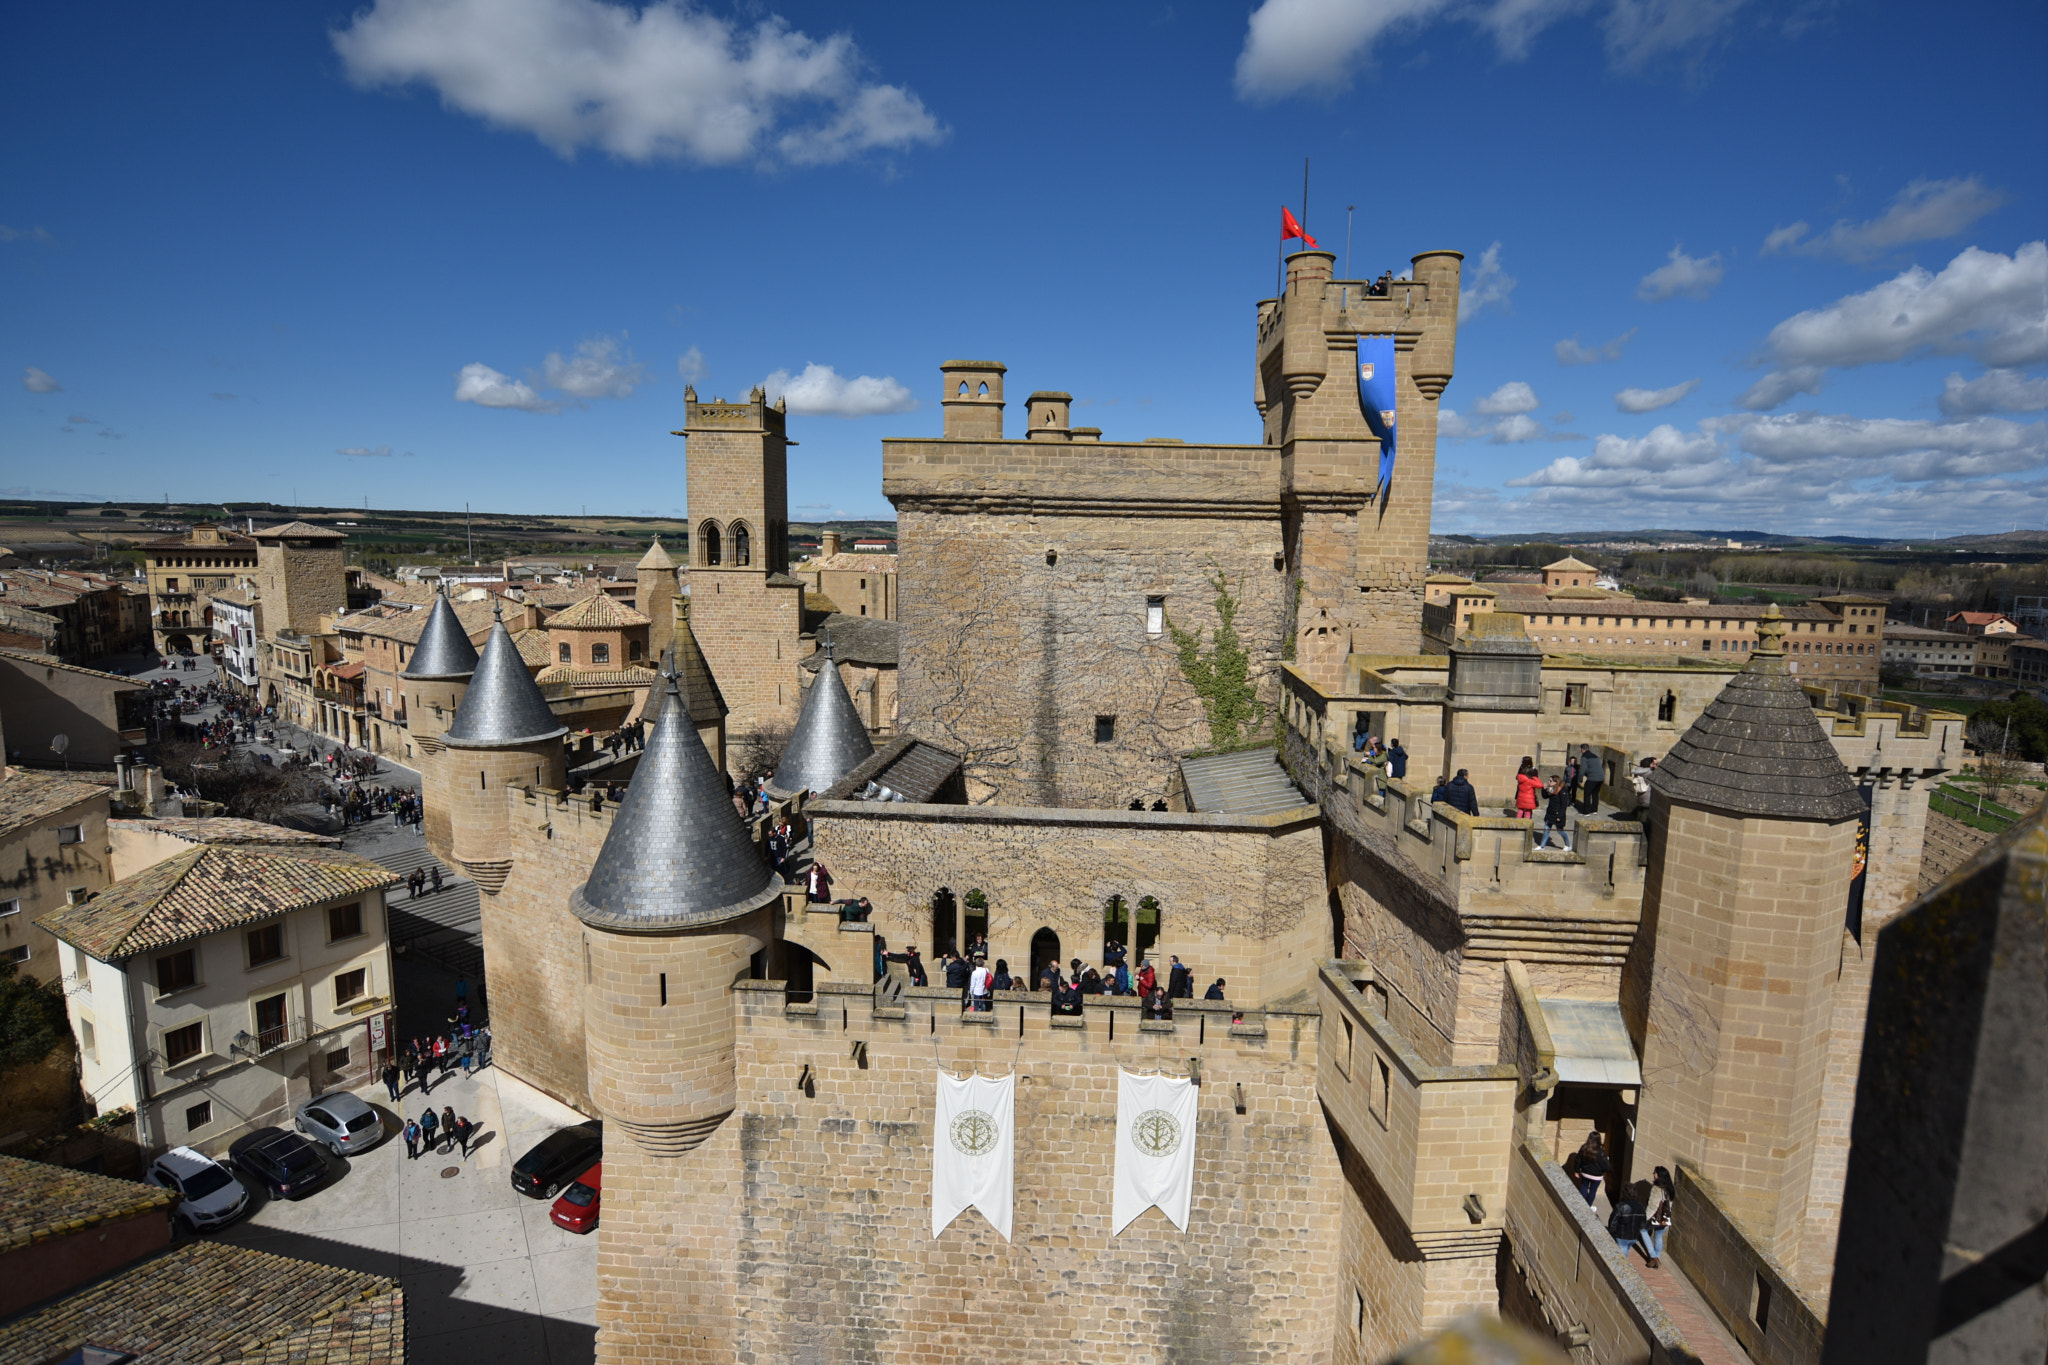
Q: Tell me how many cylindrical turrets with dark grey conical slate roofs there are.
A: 4